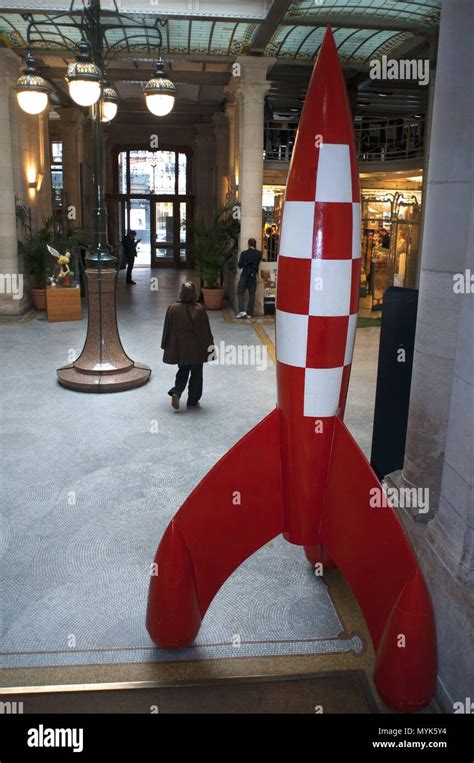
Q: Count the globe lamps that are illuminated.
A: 4